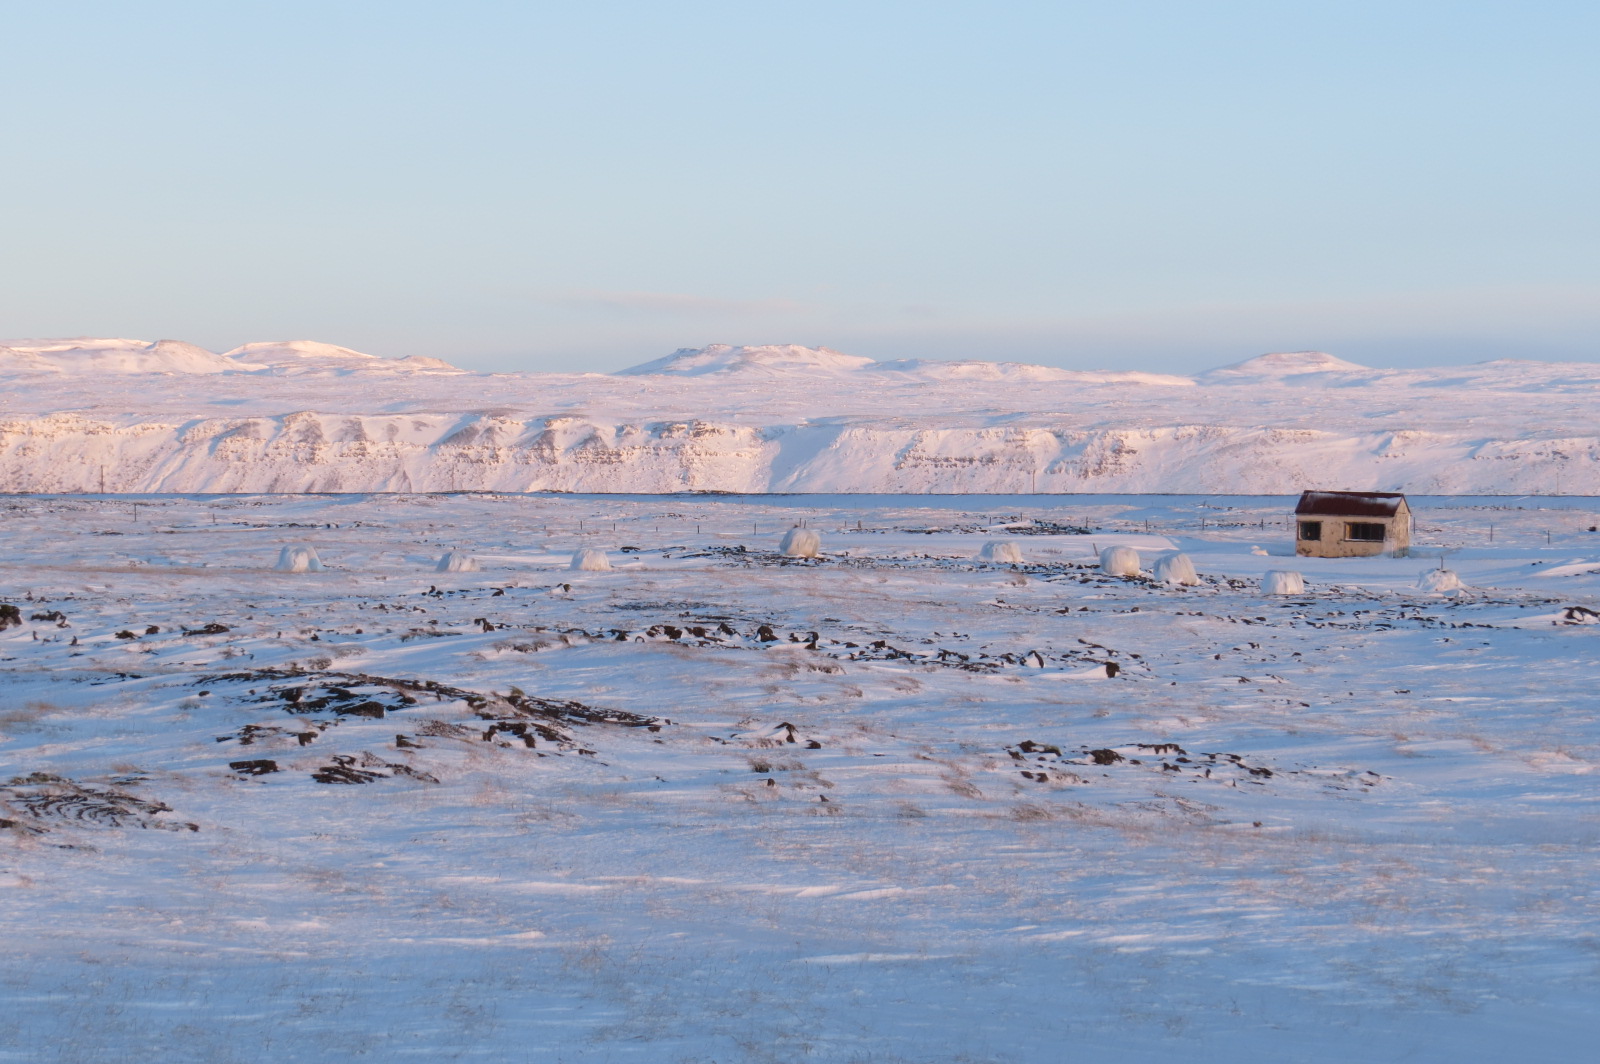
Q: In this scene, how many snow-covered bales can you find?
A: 9